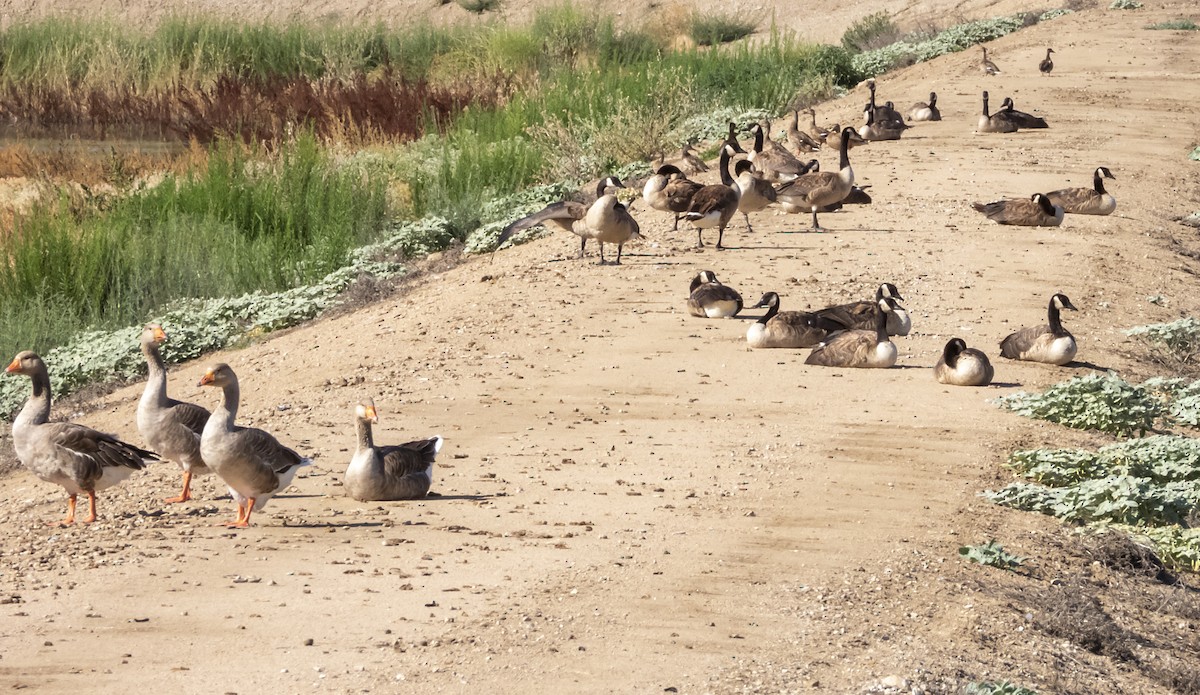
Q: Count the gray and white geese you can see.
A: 4